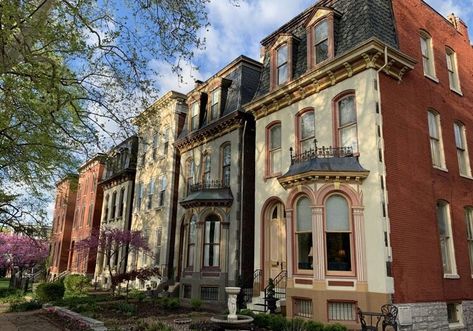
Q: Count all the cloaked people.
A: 0